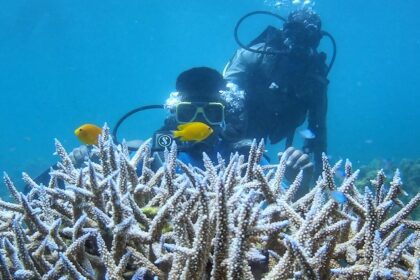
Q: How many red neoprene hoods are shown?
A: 0